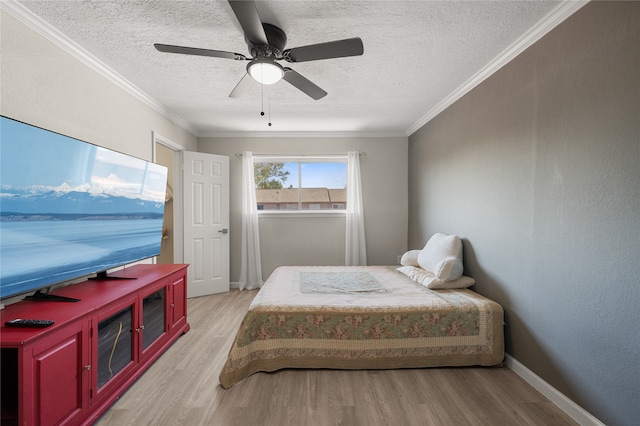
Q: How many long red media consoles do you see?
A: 1